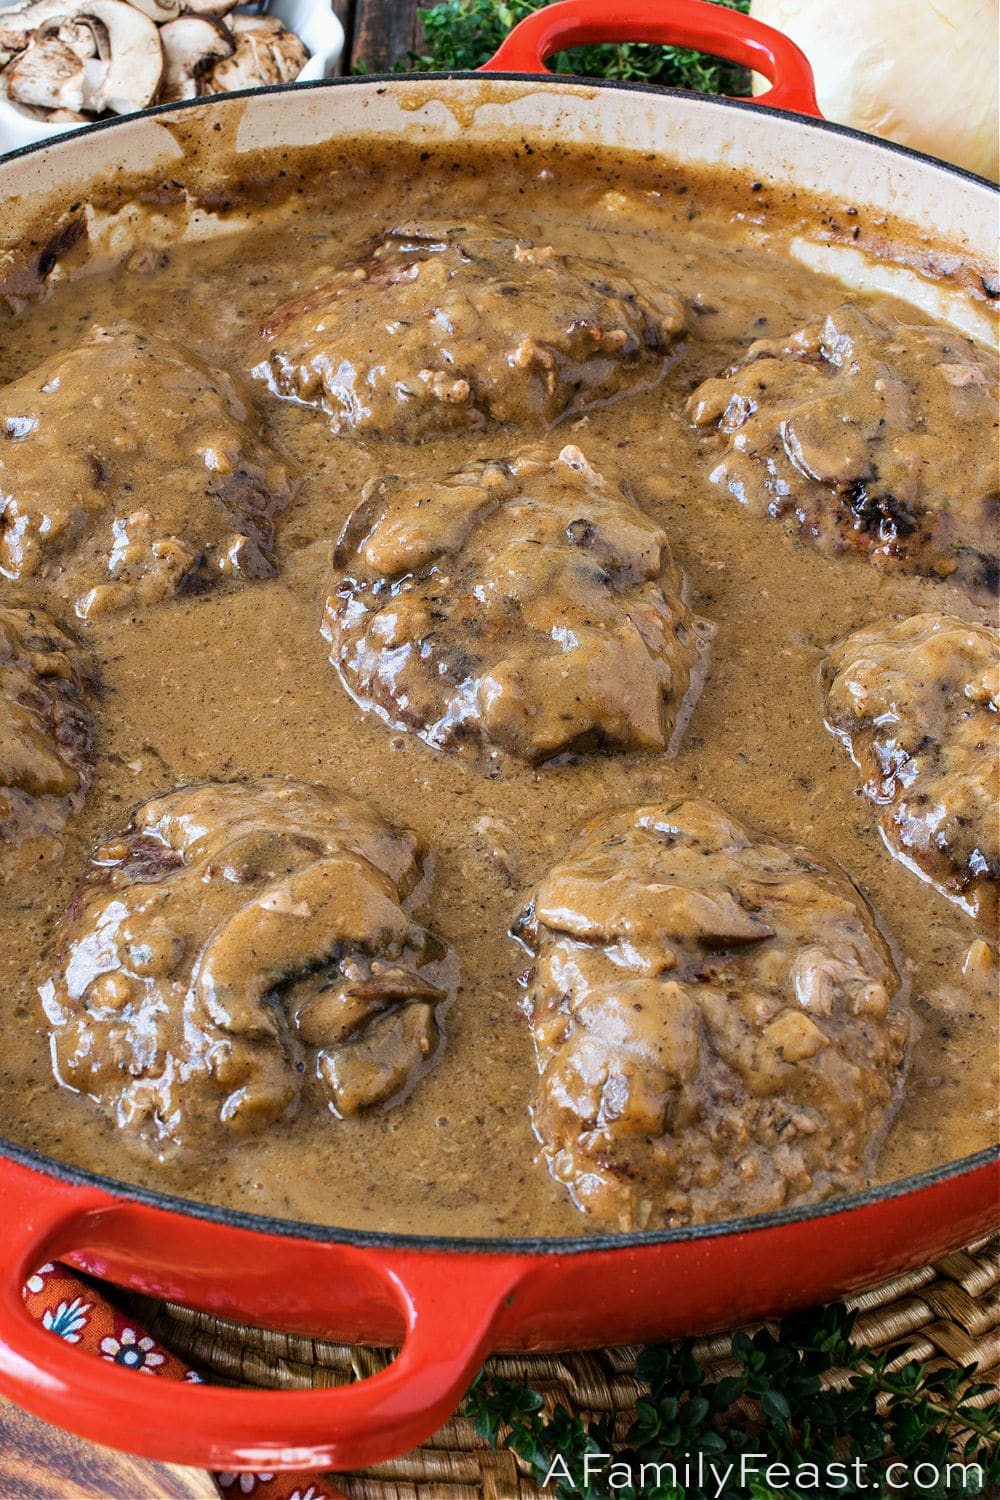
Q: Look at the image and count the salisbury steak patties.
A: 8